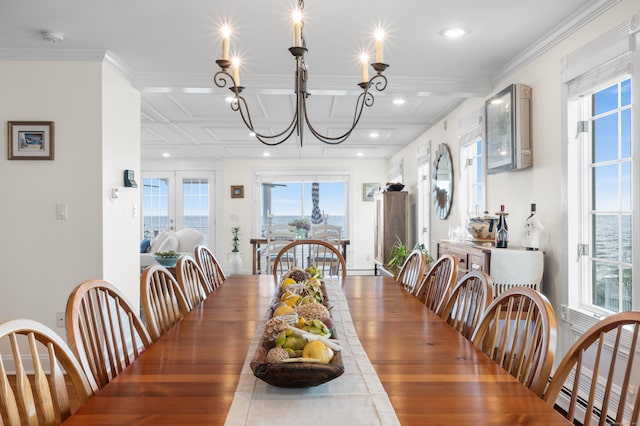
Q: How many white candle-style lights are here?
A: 5